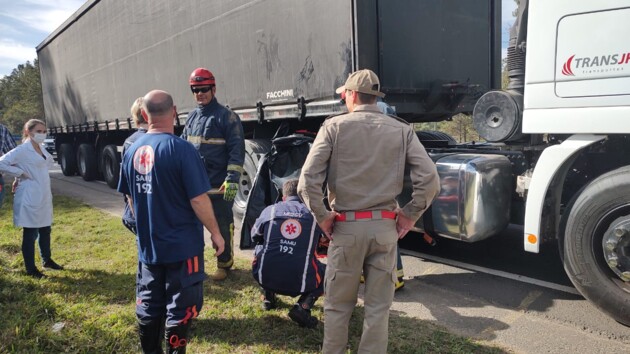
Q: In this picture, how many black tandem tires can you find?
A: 3